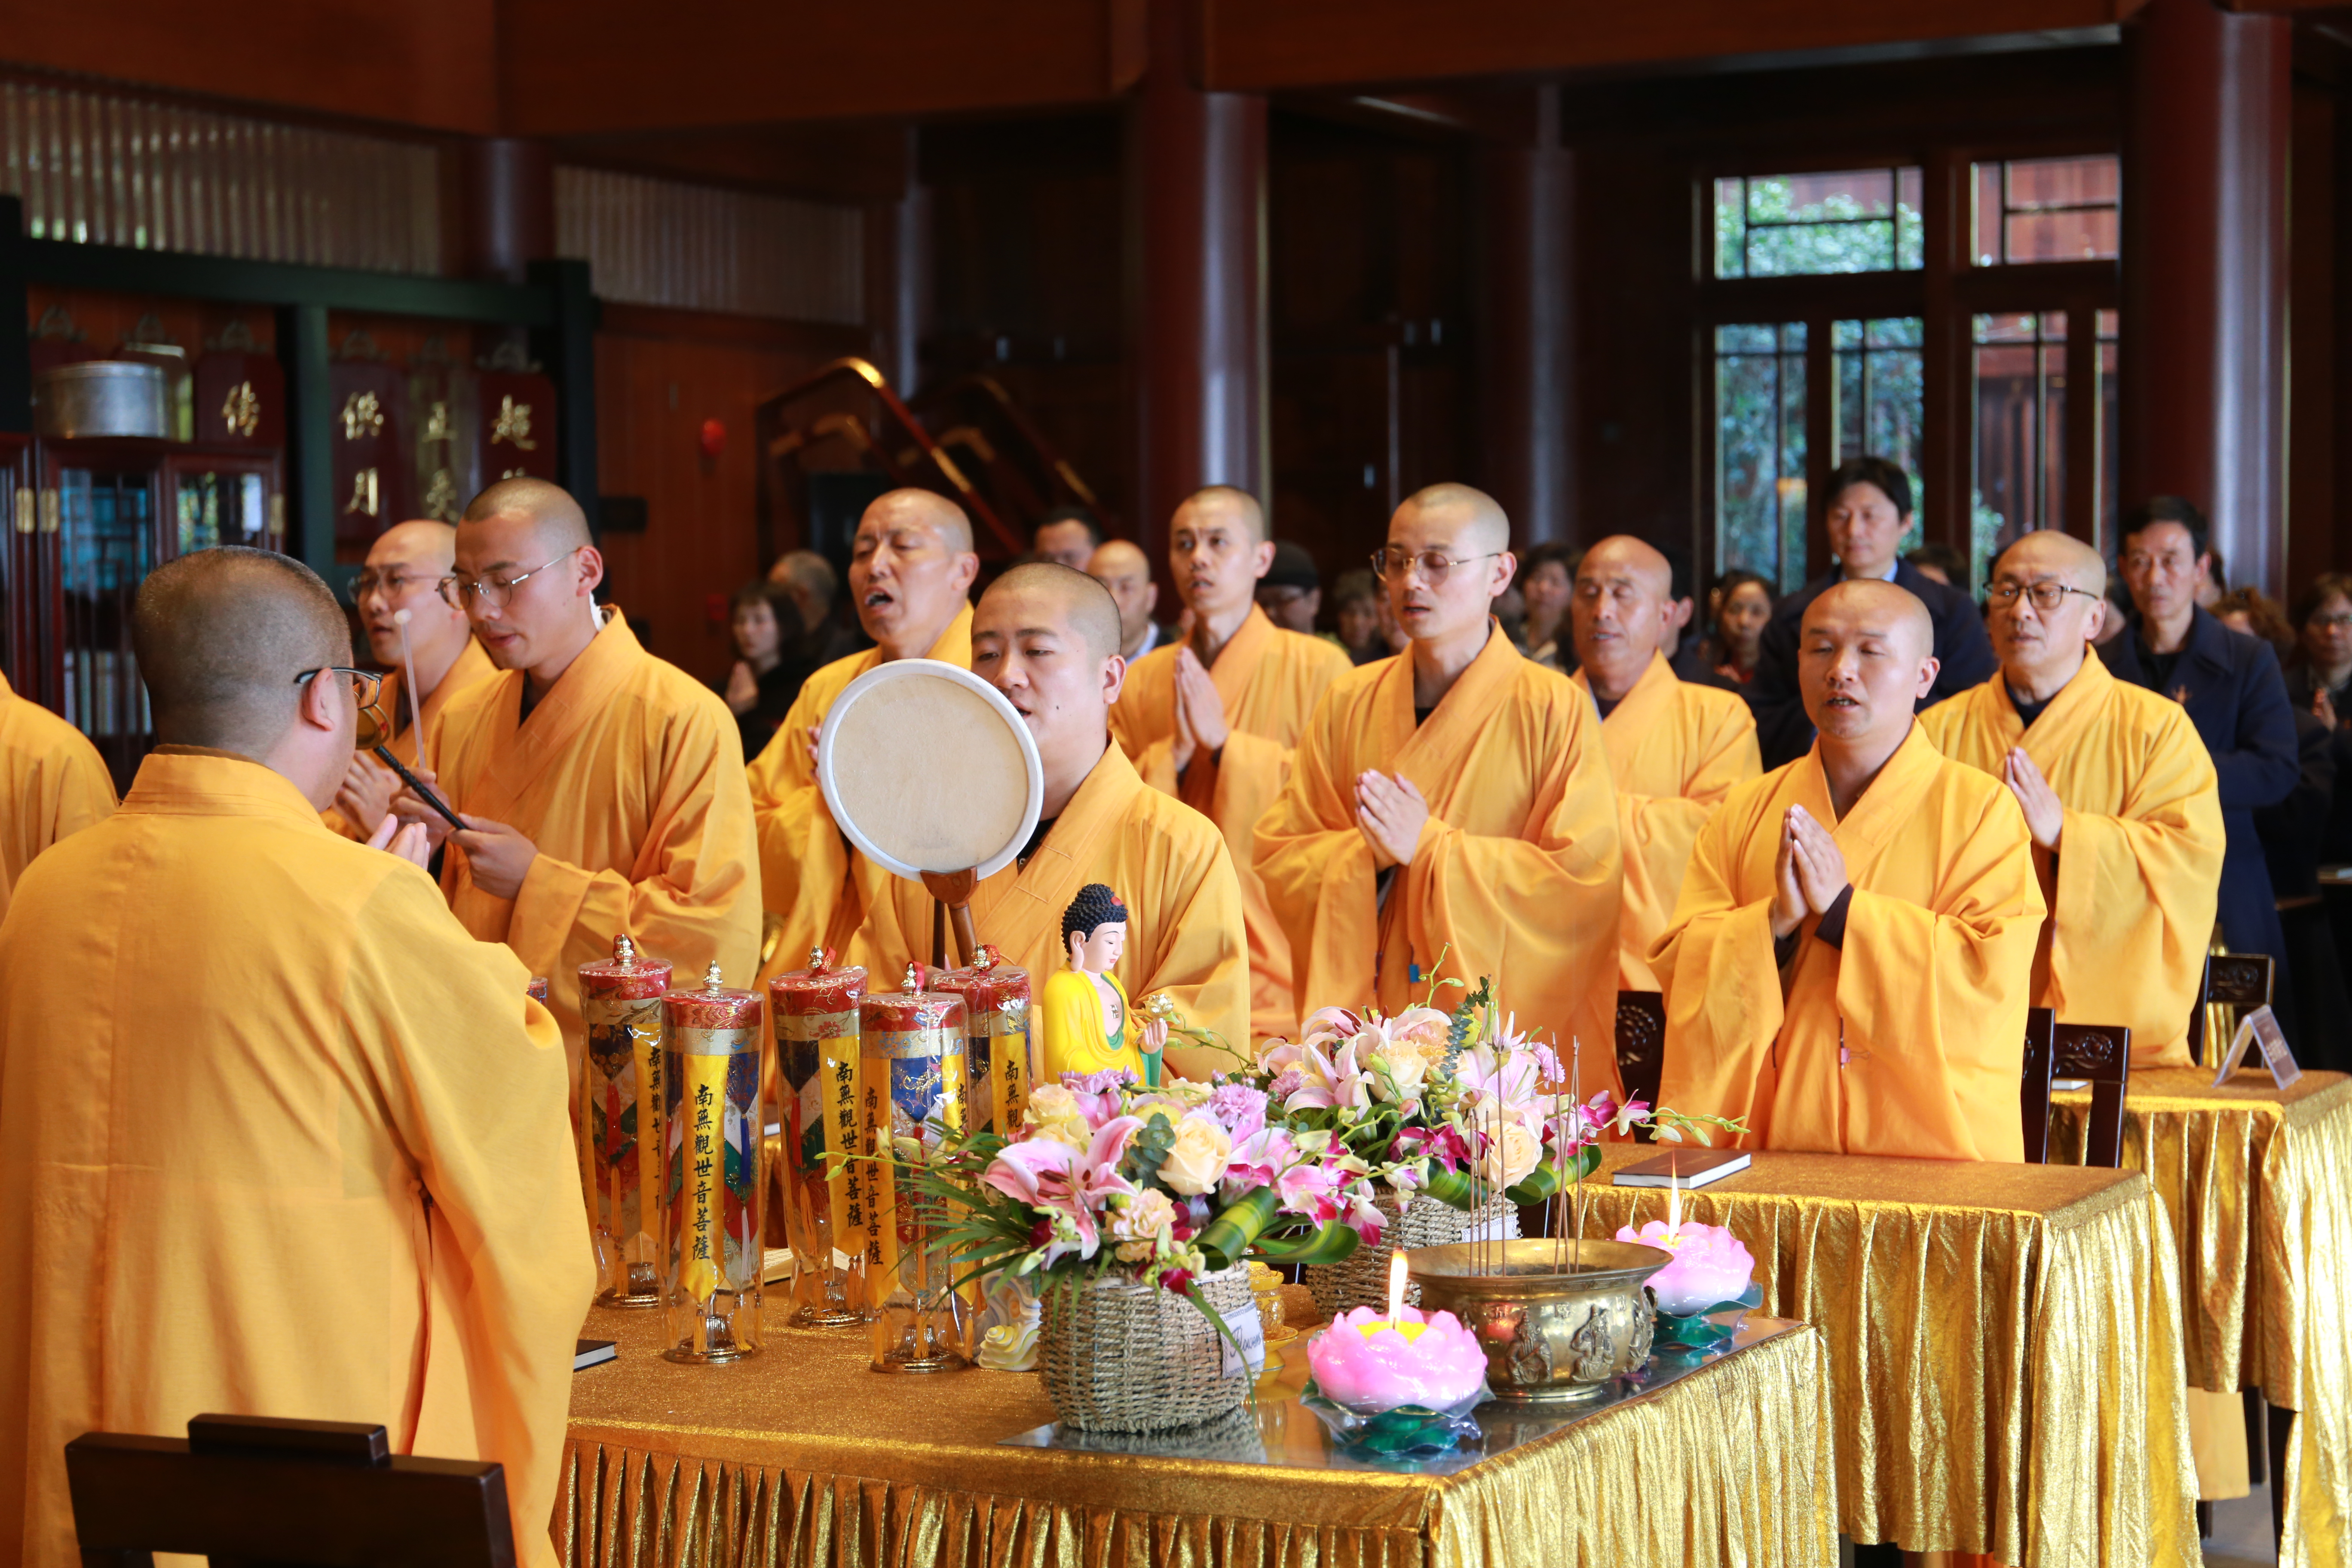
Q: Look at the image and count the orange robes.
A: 11